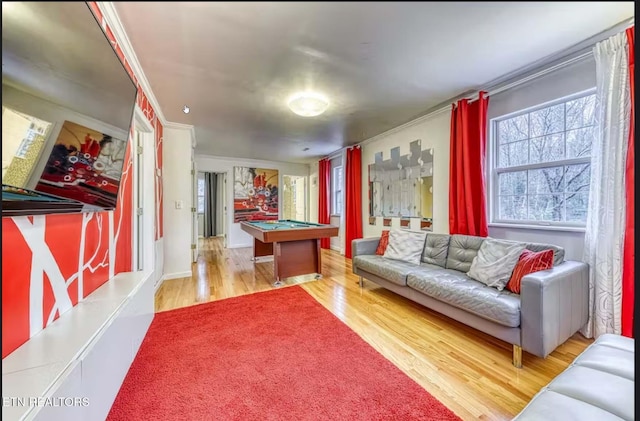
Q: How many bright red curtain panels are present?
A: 4